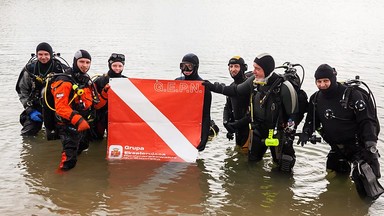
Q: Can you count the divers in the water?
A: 7